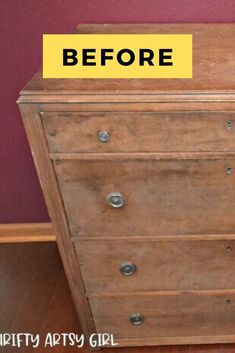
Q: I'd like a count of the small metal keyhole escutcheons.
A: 4